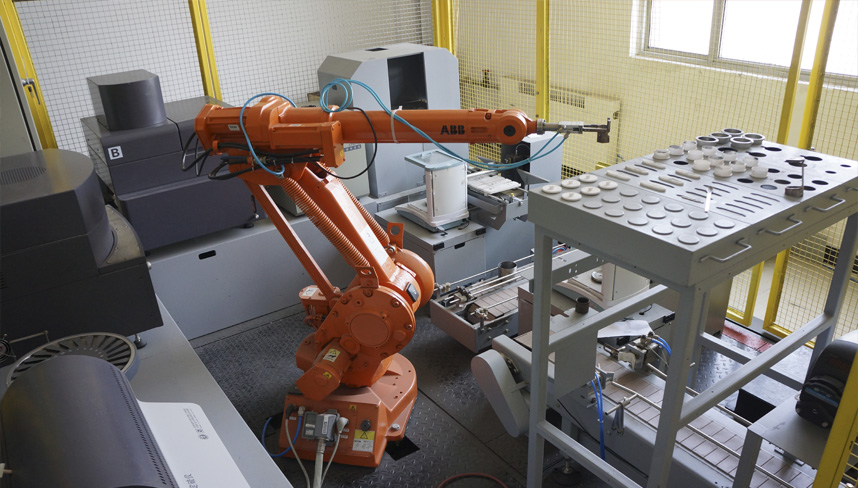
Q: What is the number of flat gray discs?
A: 15